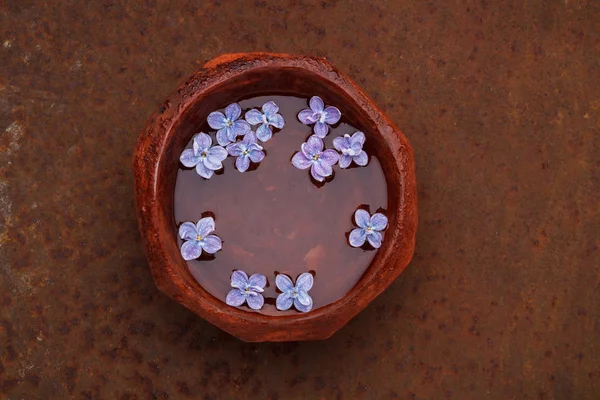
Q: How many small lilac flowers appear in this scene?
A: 11